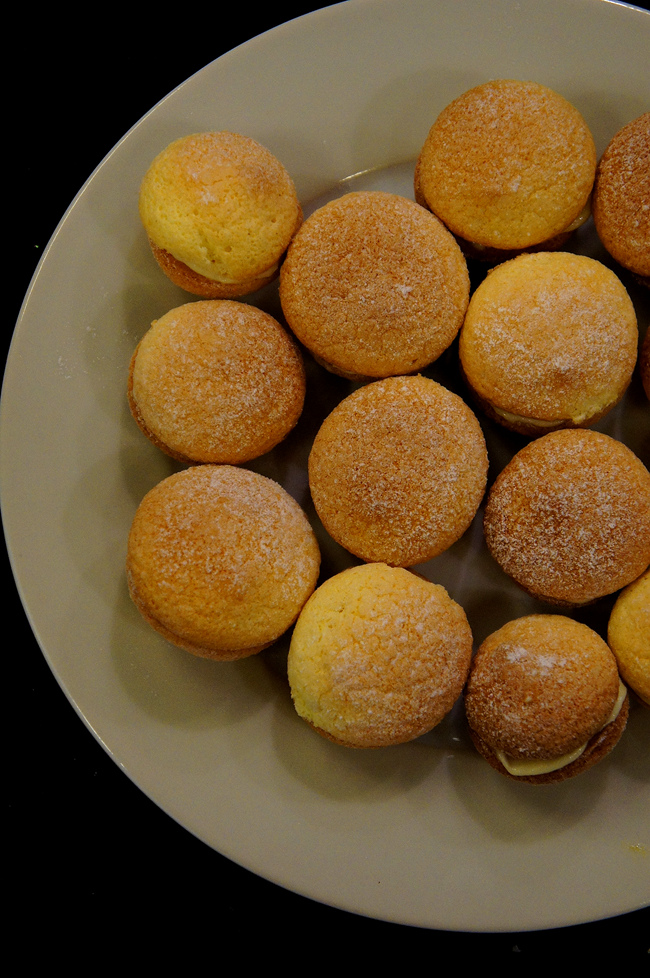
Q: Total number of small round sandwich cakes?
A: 13